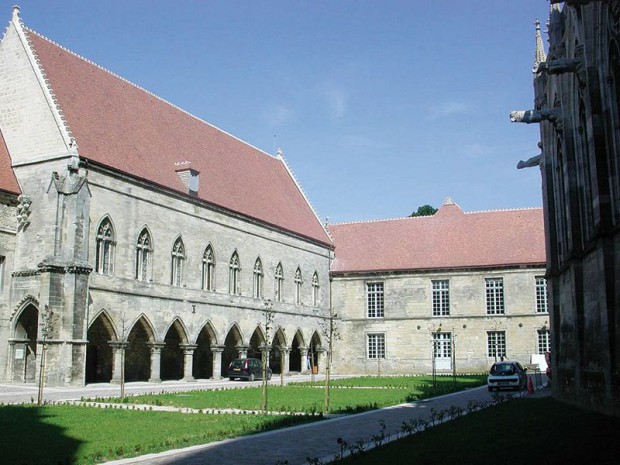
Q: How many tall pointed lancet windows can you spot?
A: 9